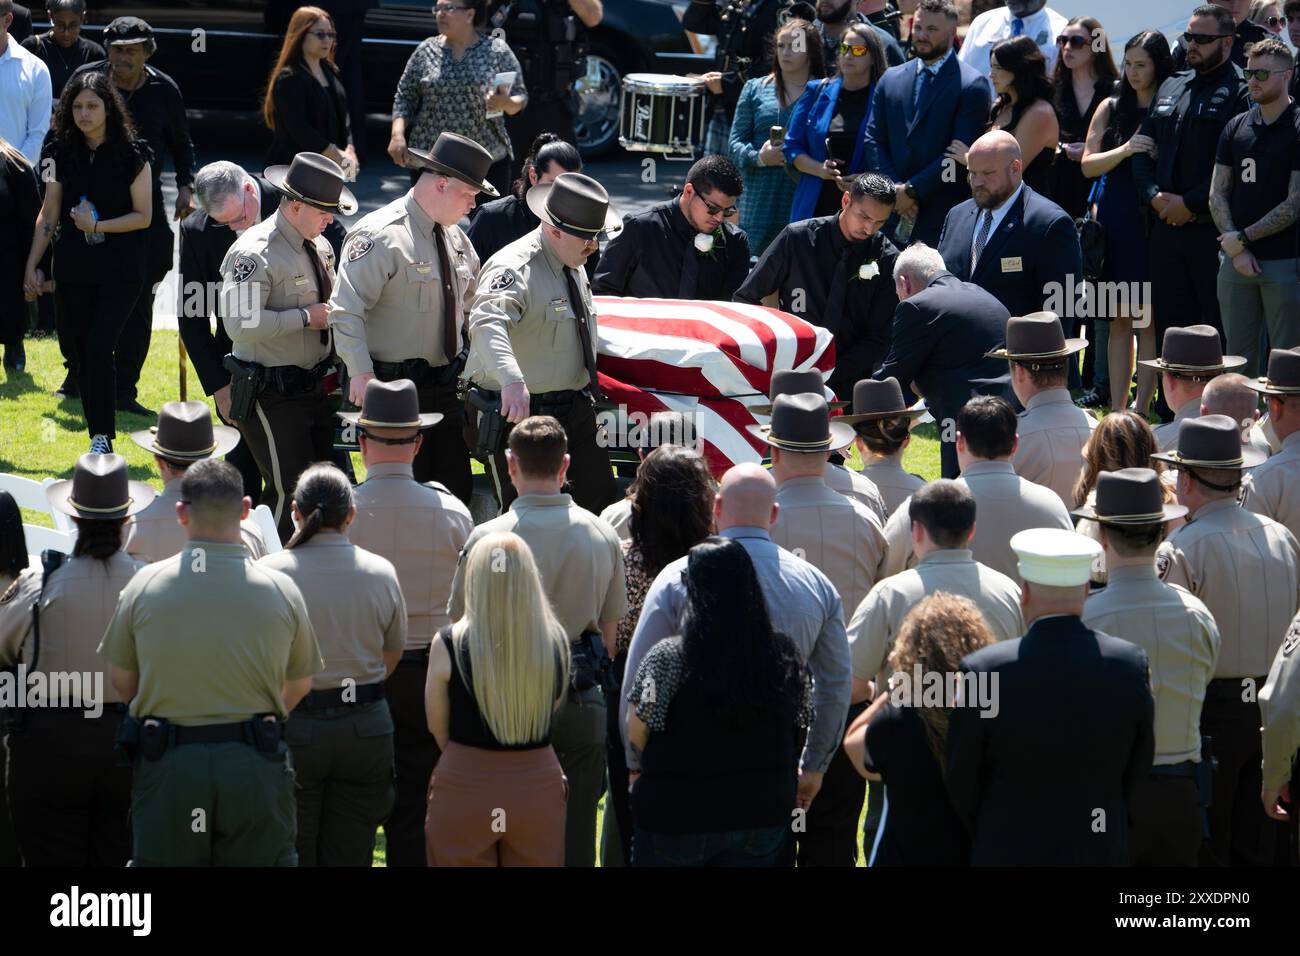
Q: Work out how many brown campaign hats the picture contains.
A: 14